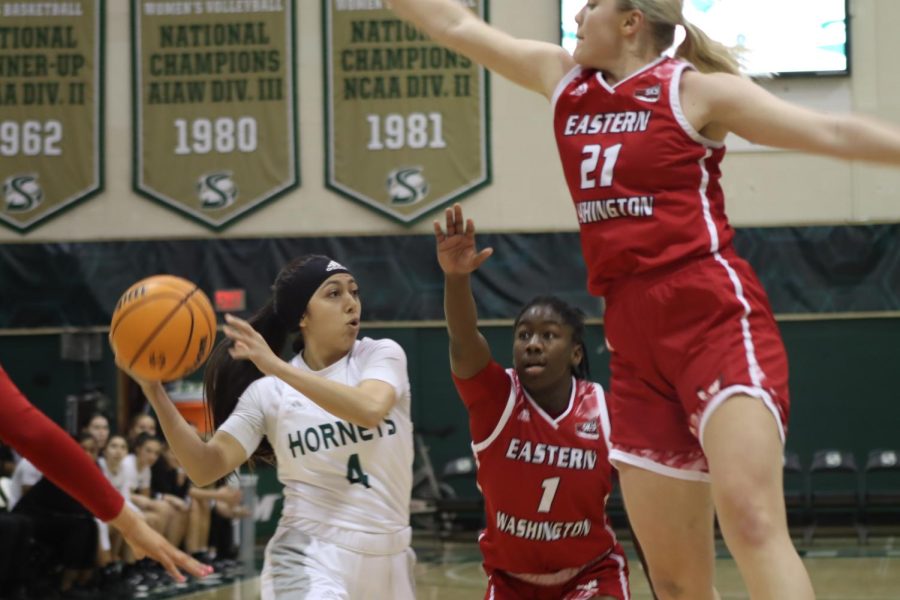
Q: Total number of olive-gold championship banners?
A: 3